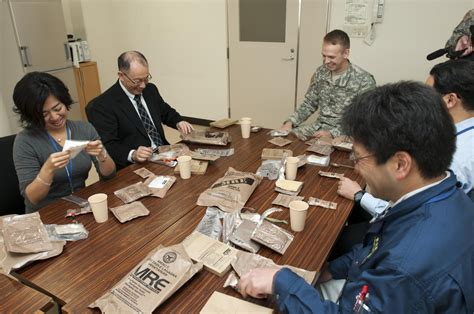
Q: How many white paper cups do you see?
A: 5